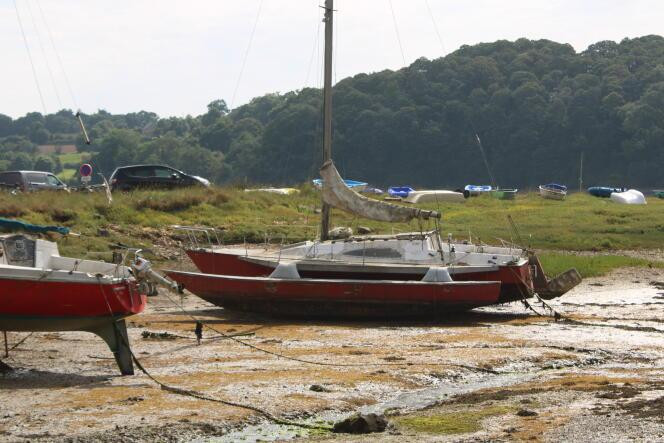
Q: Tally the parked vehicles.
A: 2